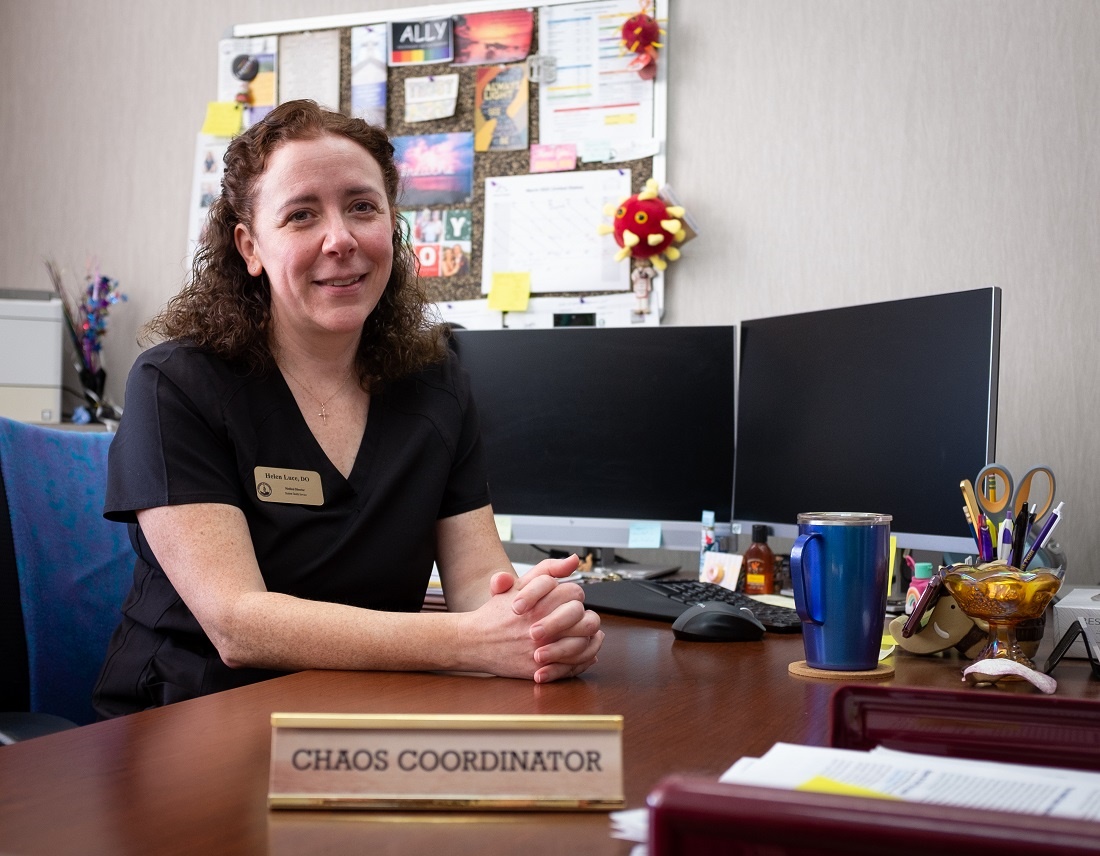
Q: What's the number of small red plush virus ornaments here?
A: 2